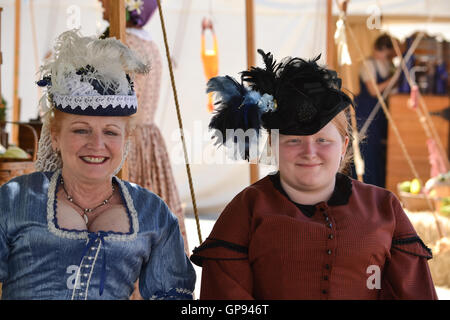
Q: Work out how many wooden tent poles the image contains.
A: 4